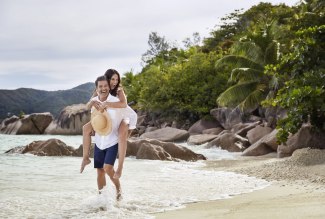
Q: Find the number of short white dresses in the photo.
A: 1